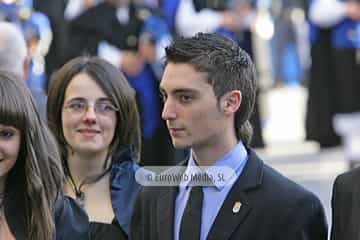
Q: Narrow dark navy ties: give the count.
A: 1